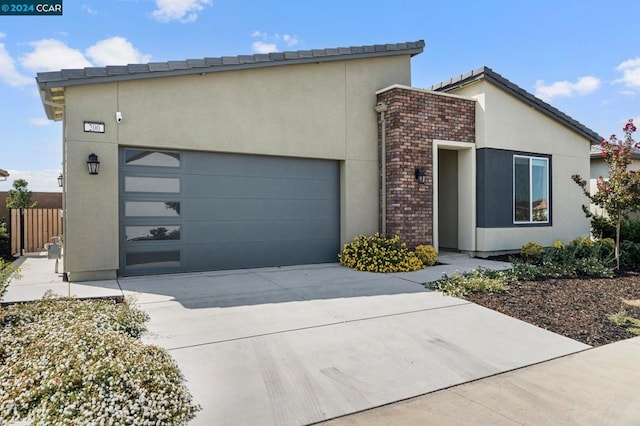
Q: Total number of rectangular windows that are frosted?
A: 5